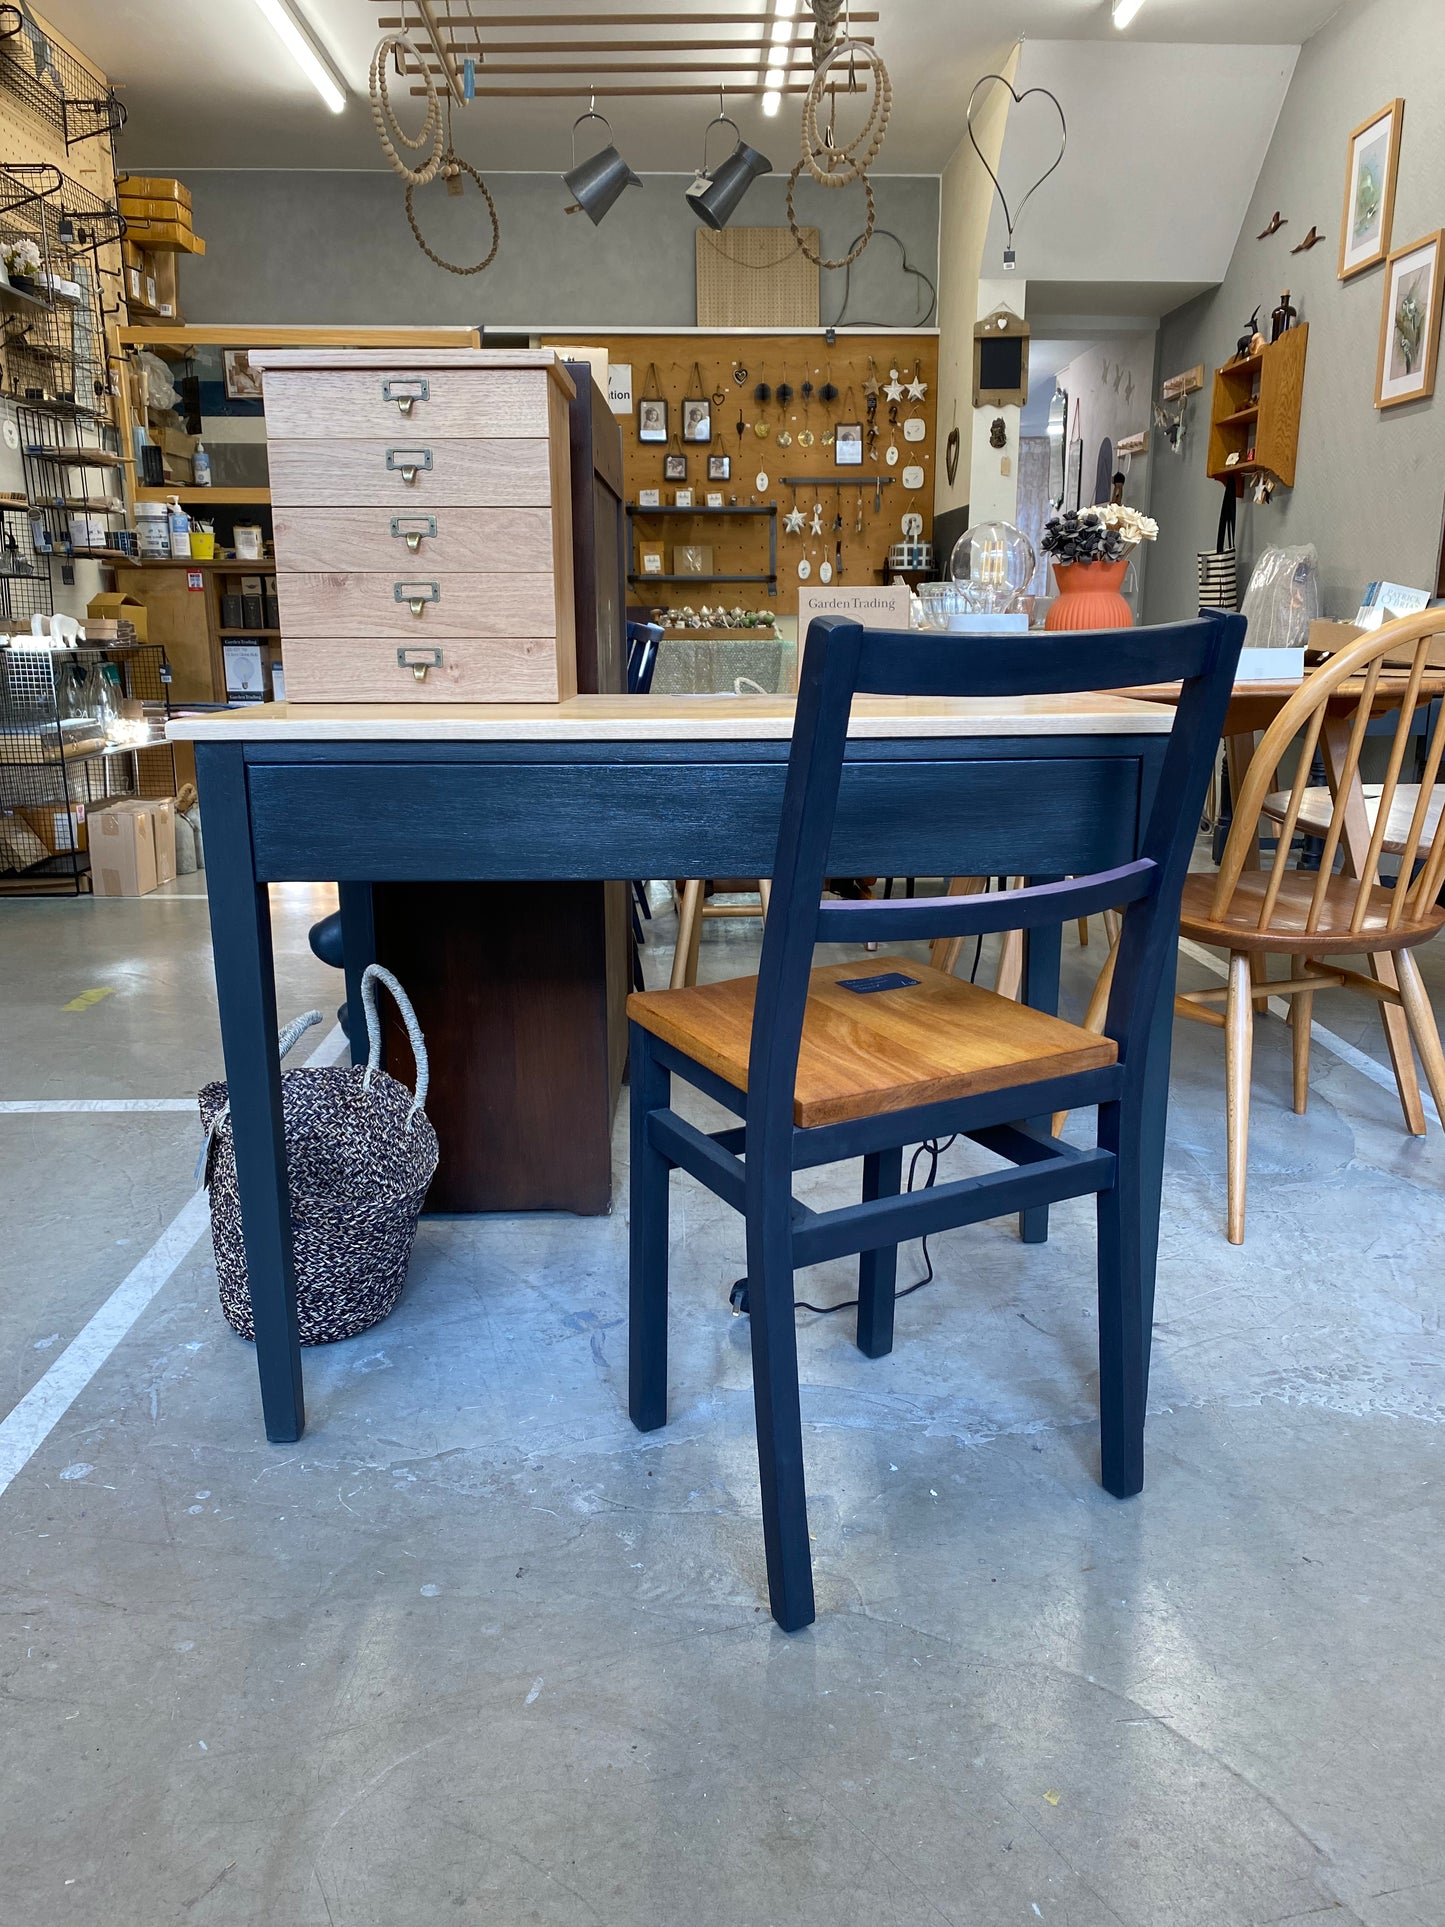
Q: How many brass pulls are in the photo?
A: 5